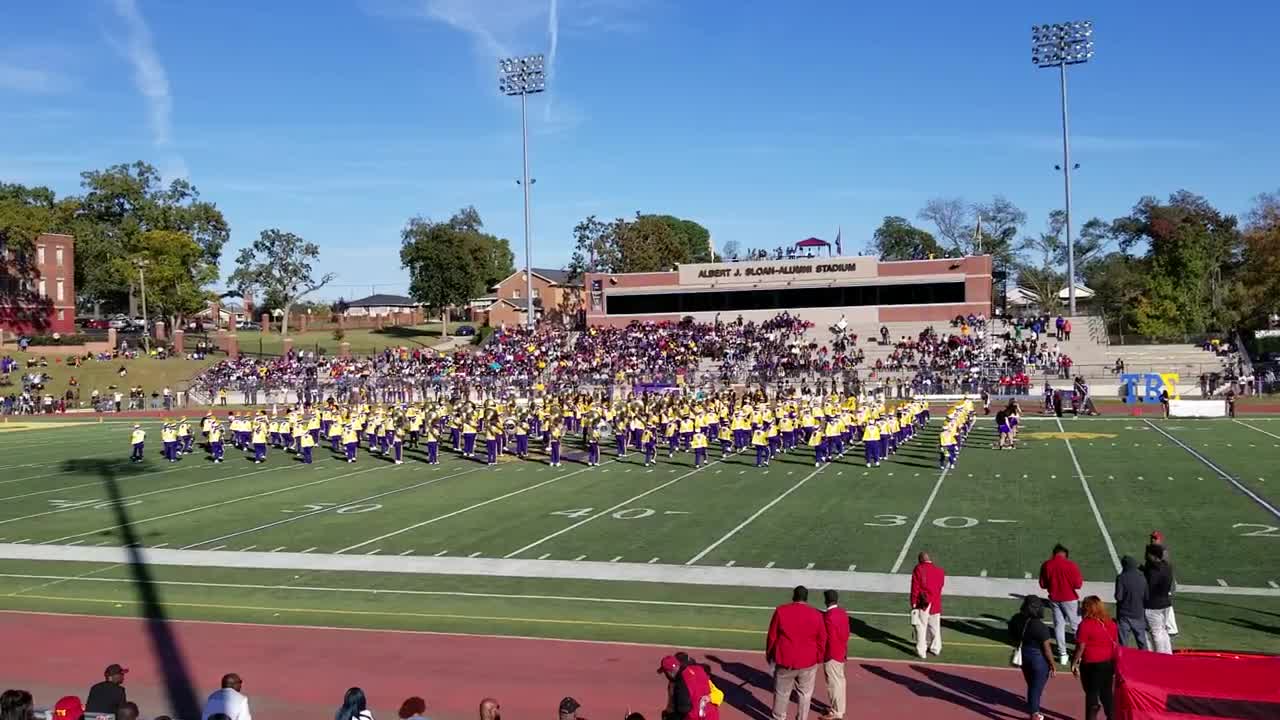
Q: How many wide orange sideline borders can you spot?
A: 0